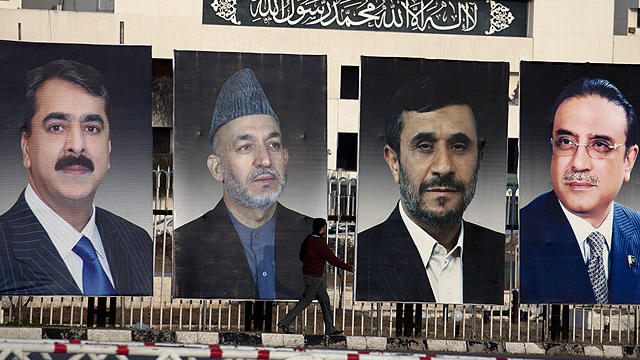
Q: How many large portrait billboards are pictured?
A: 4